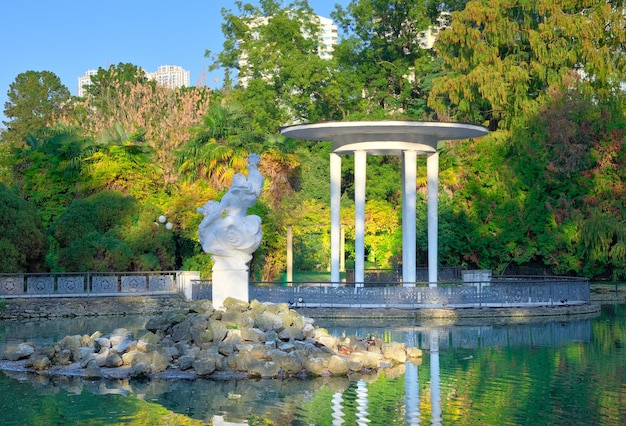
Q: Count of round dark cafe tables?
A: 0